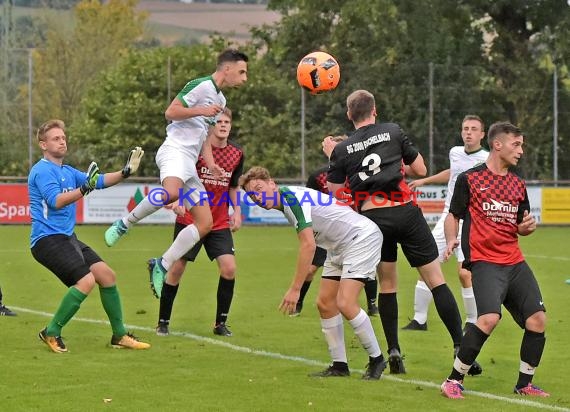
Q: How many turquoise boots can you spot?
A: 2